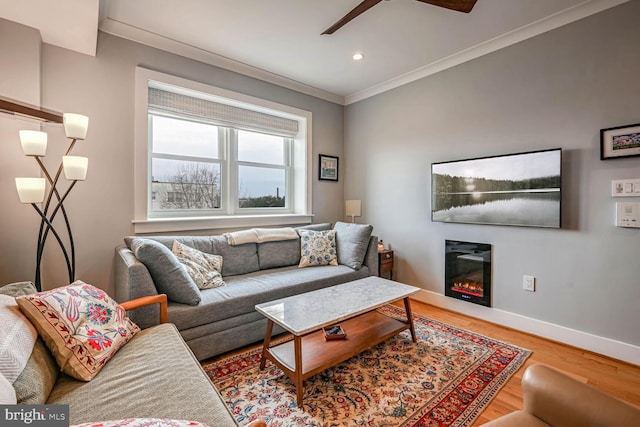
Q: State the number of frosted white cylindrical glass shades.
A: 4